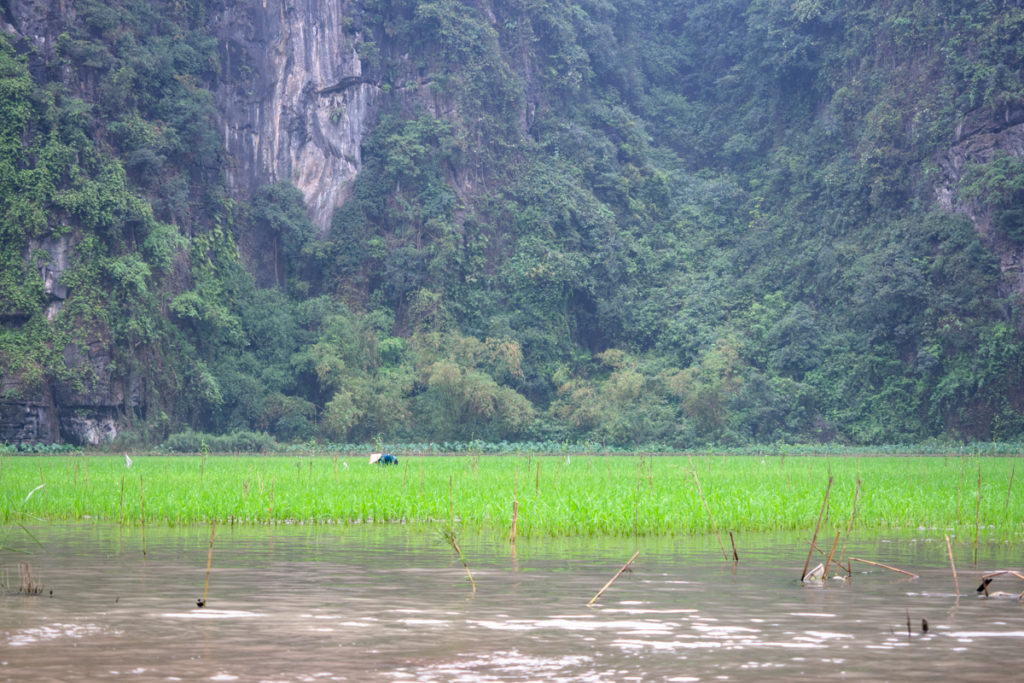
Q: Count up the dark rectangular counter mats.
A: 0